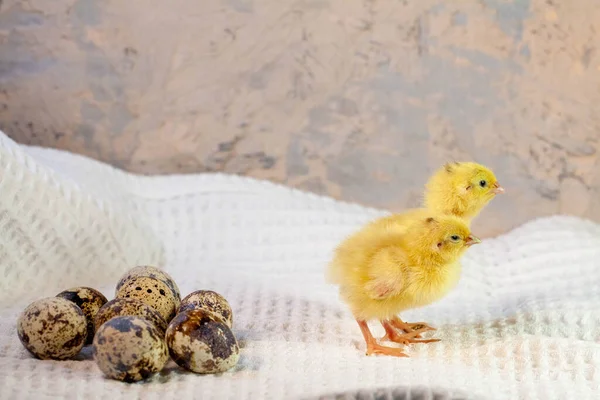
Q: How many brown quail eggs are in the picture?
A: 8